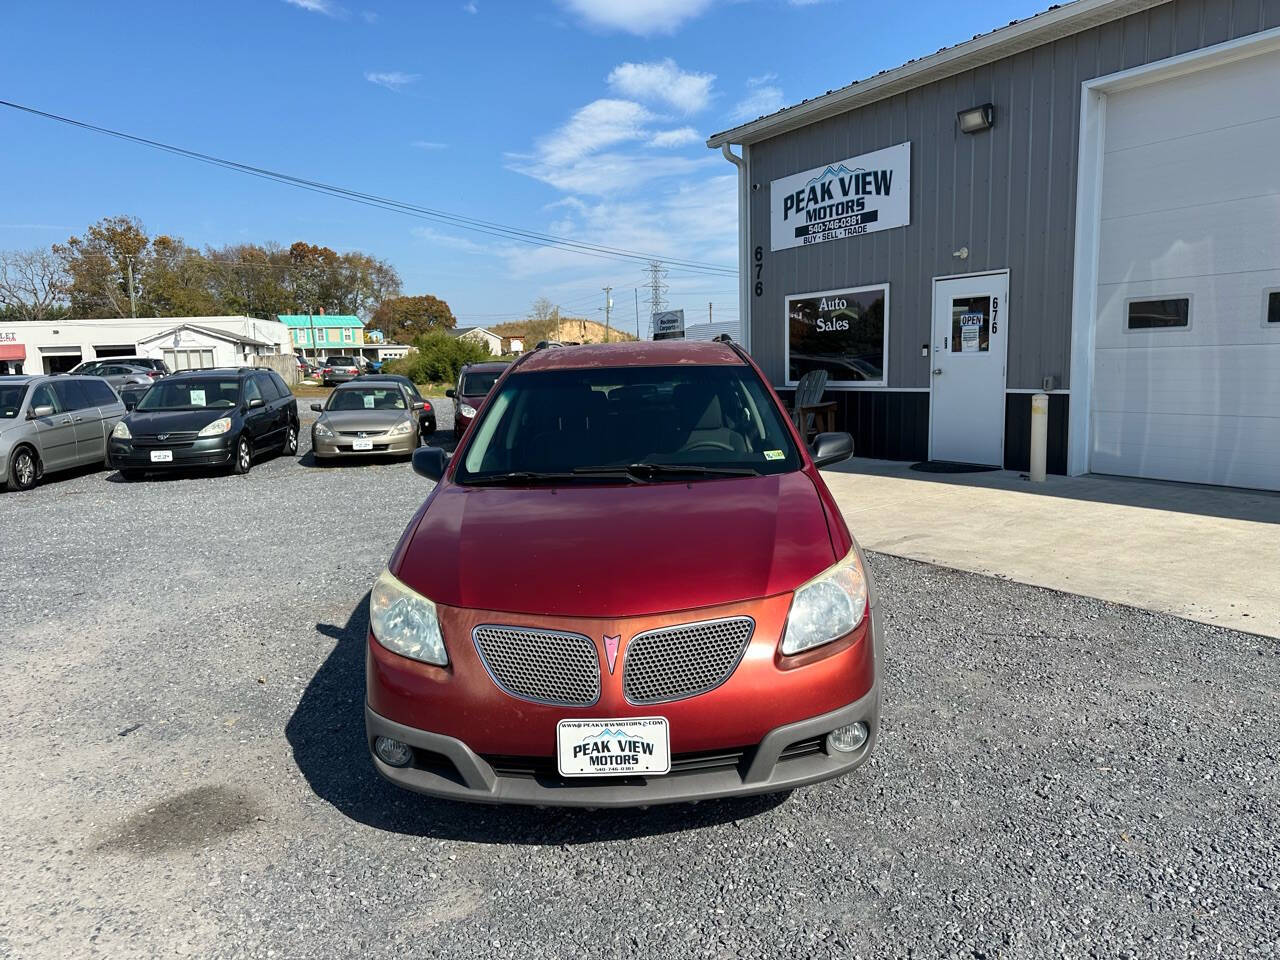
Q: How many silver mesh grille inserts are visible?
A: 2